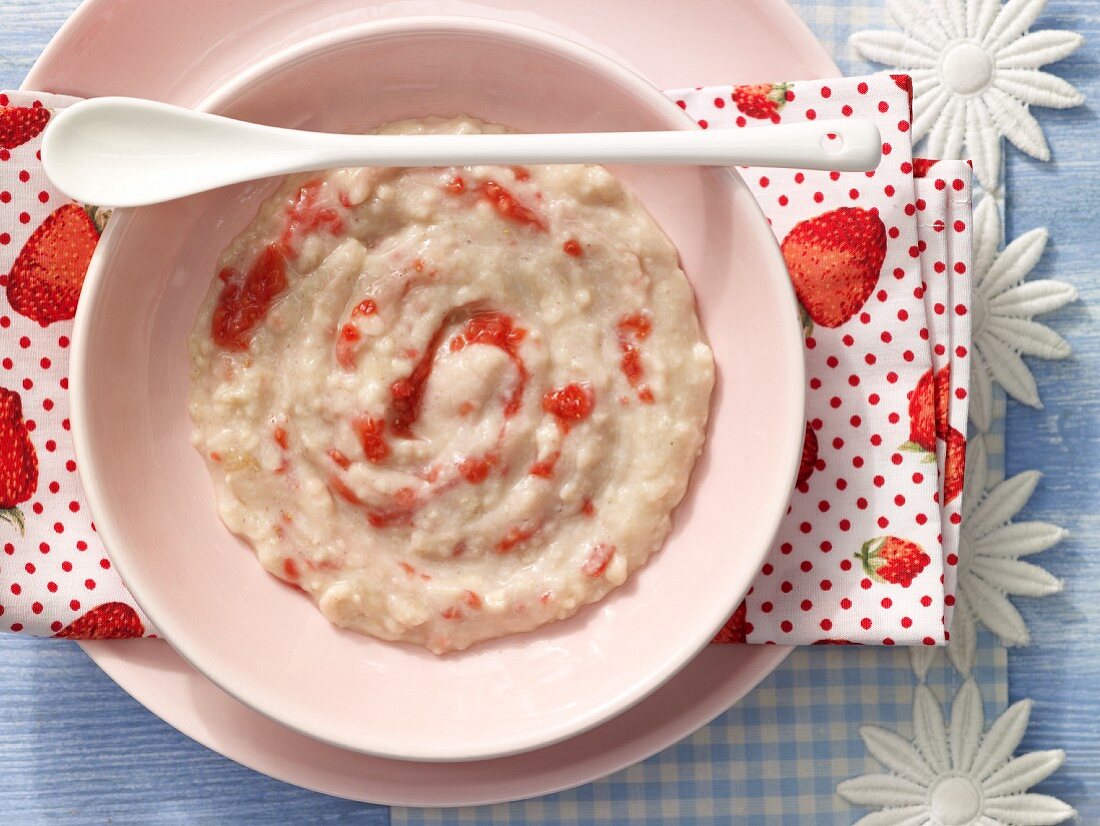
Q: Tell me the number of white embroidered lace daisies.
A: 4